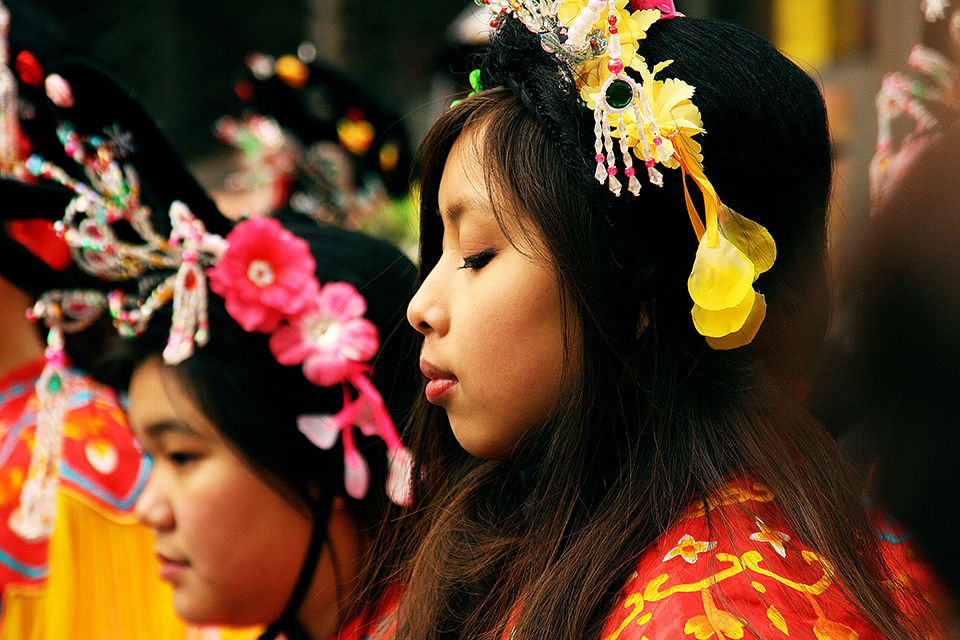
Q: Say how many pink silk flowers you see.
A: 2